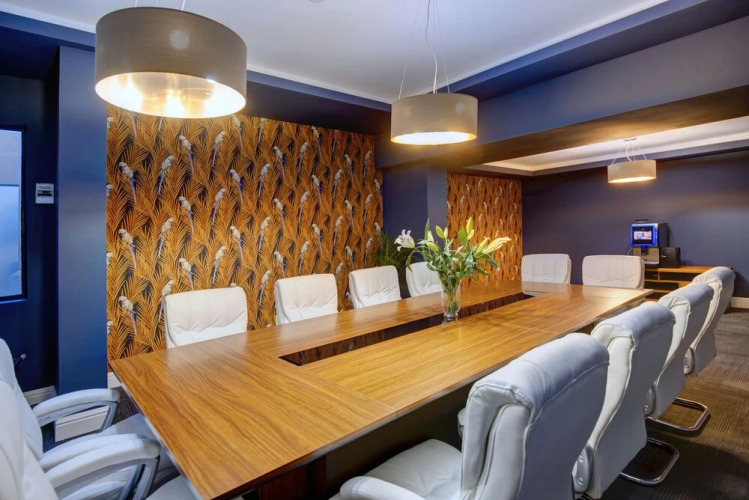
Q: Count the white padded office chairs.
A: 12